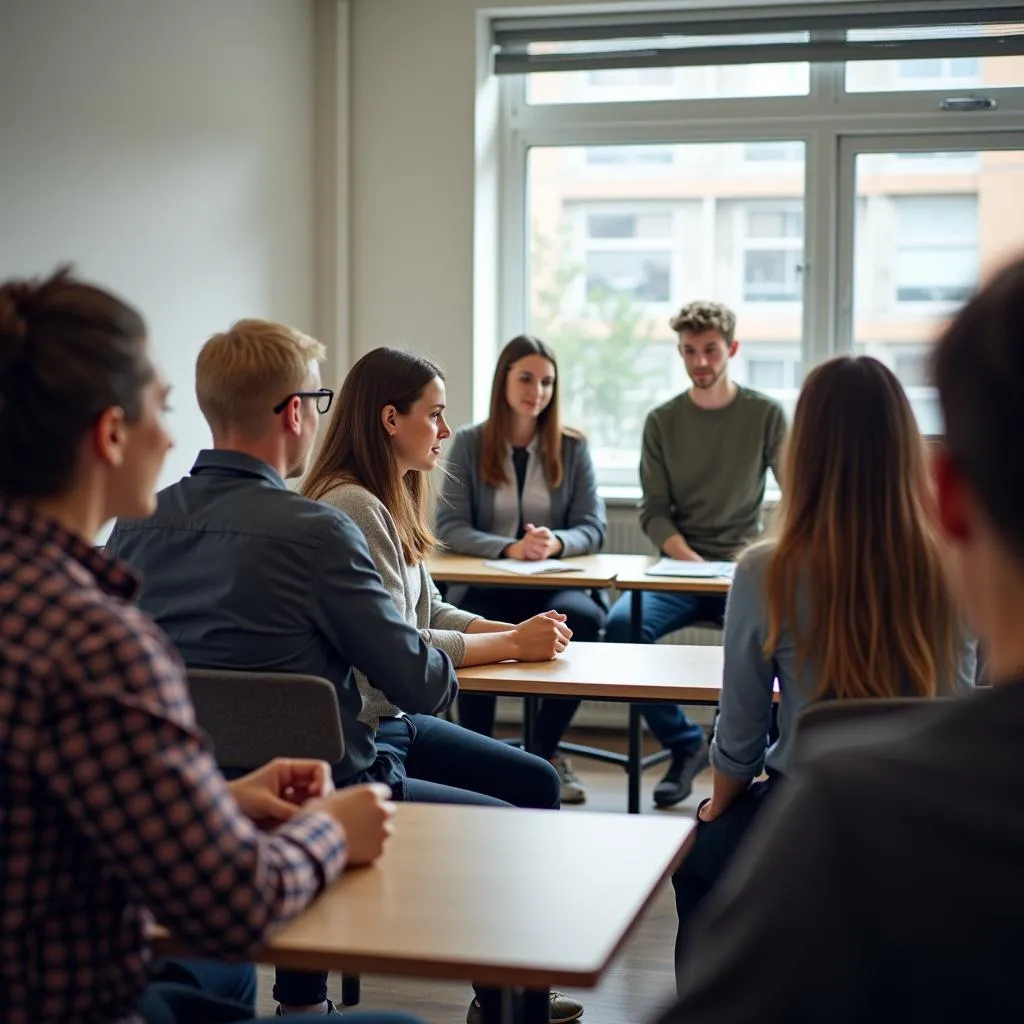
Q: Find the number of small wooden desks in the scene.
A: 4